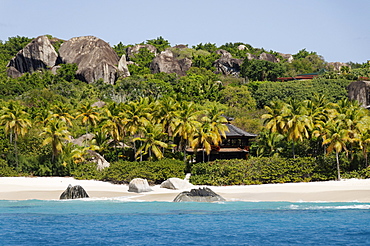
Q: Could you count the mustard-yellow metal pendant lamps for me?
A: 0